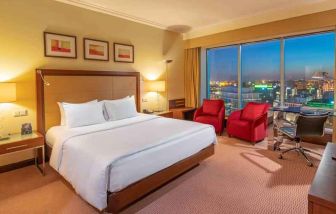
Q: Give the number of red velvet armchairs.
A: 2